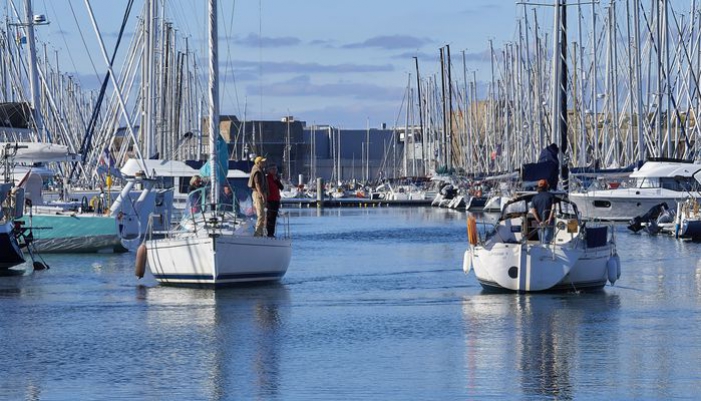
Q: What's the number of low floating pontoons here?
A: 1